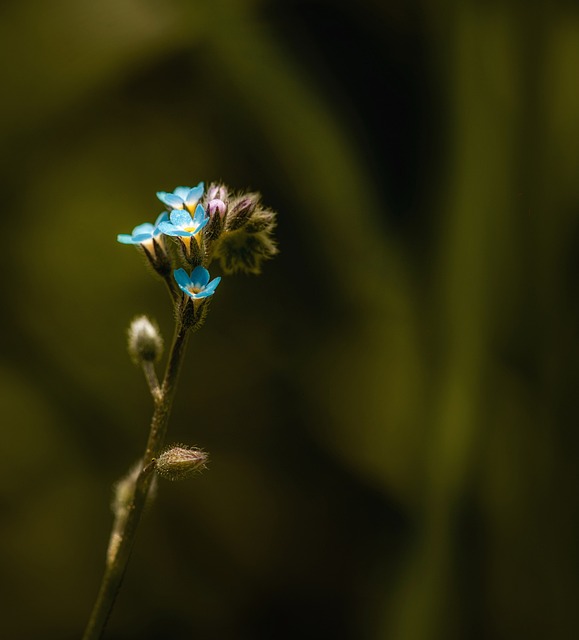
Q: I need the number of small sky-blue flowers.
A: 4